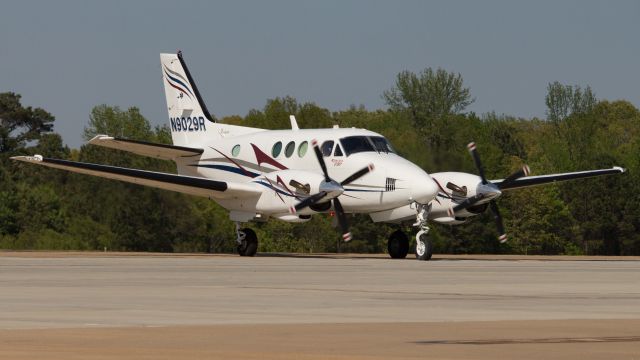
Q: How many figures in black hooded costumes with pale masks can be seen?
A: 0